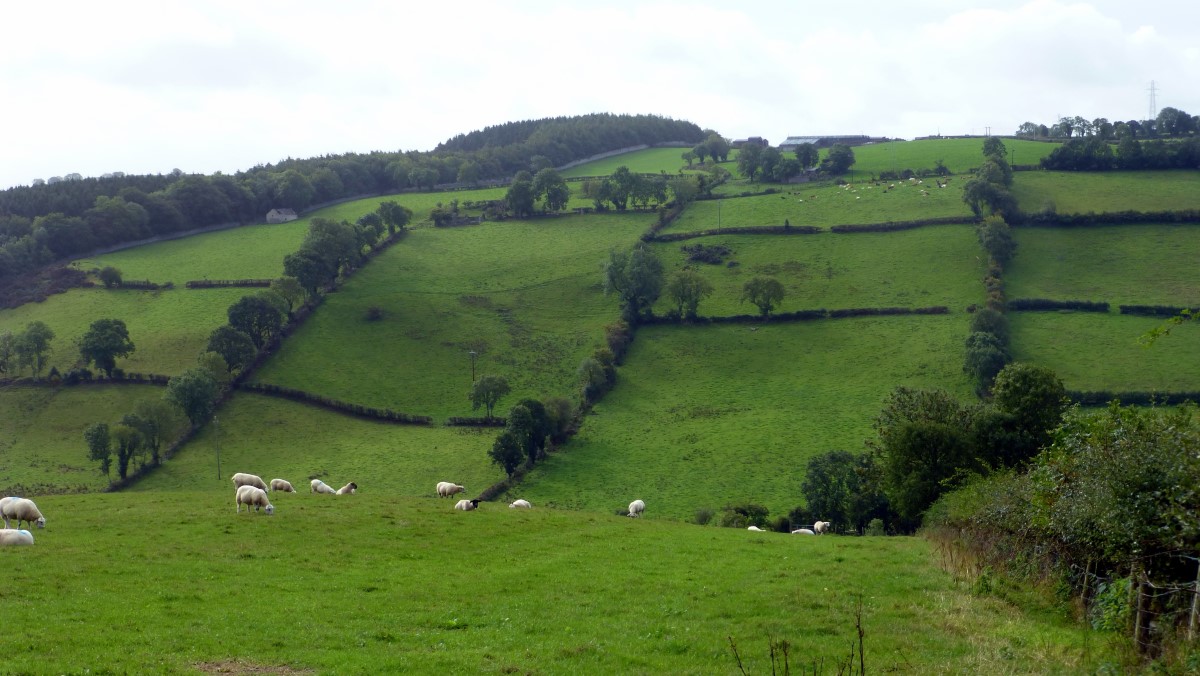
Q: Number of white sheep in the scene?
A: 14